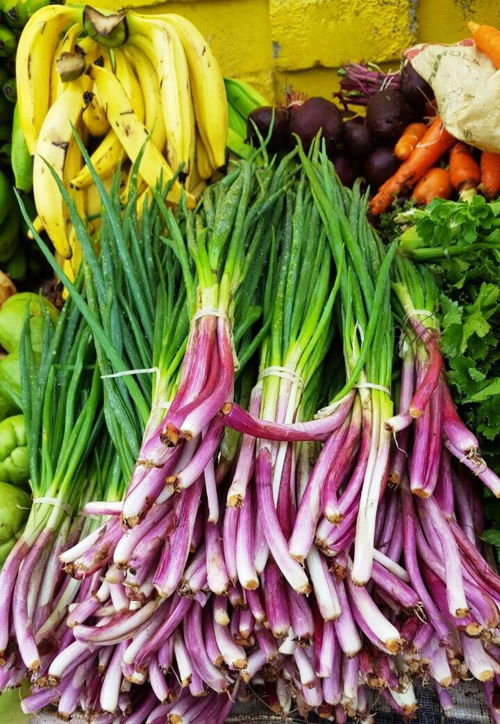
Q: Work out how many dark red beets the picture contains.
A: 7